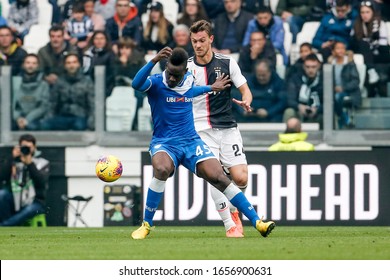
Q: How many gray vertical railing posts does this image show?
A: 3